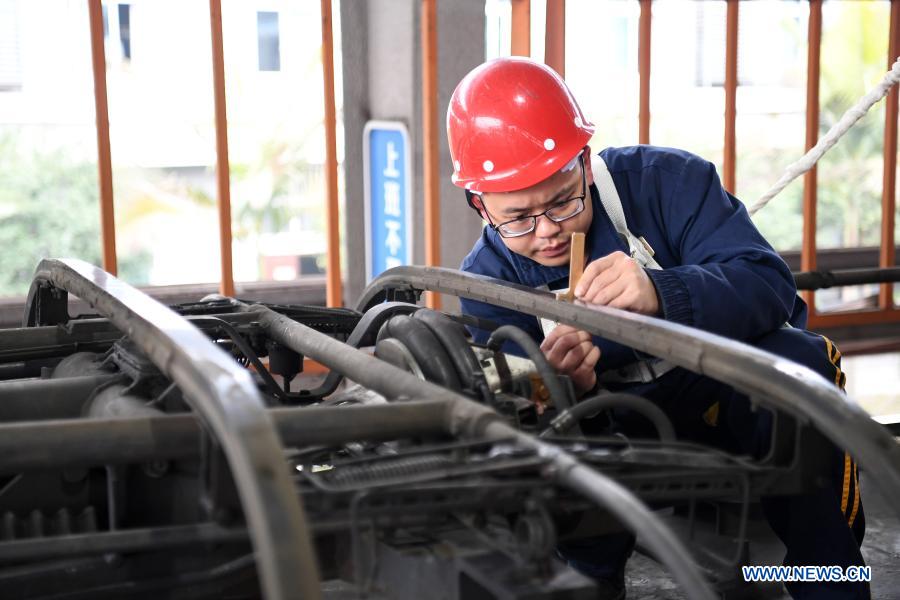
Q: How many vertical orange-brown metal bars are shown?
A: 10